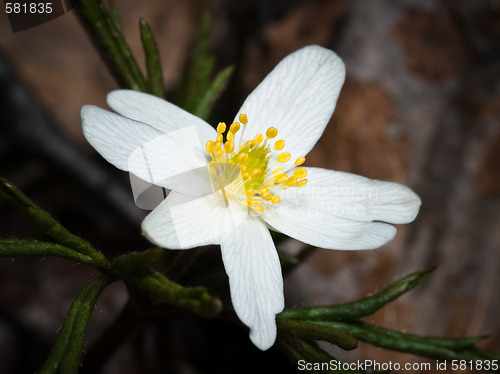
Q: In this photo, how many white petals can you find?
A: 6